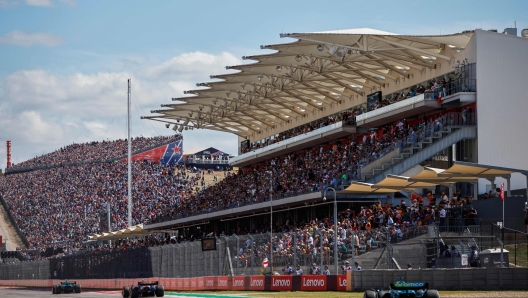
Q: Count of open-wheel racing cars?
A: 3